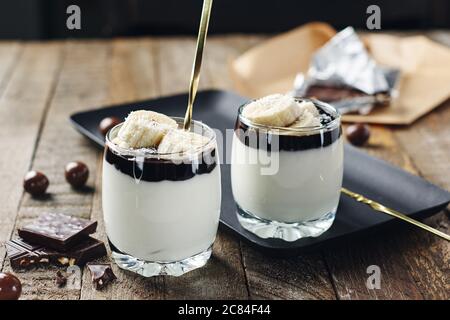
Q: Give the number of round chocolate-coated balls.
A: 5